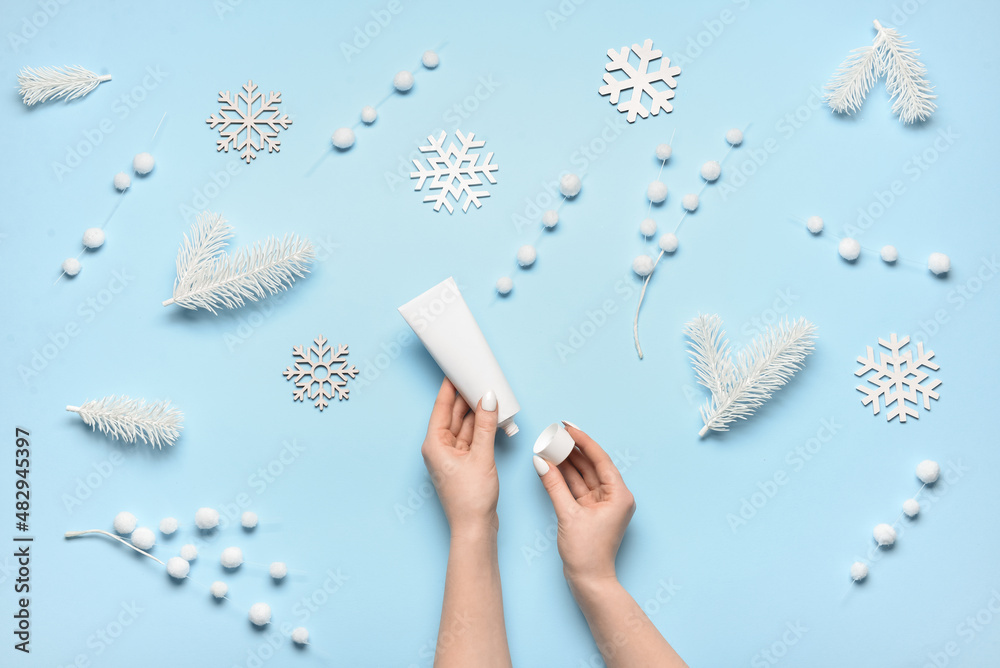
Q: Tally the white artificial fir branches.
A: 5